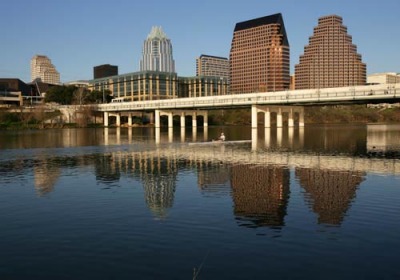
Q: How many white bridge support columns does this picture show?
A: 13